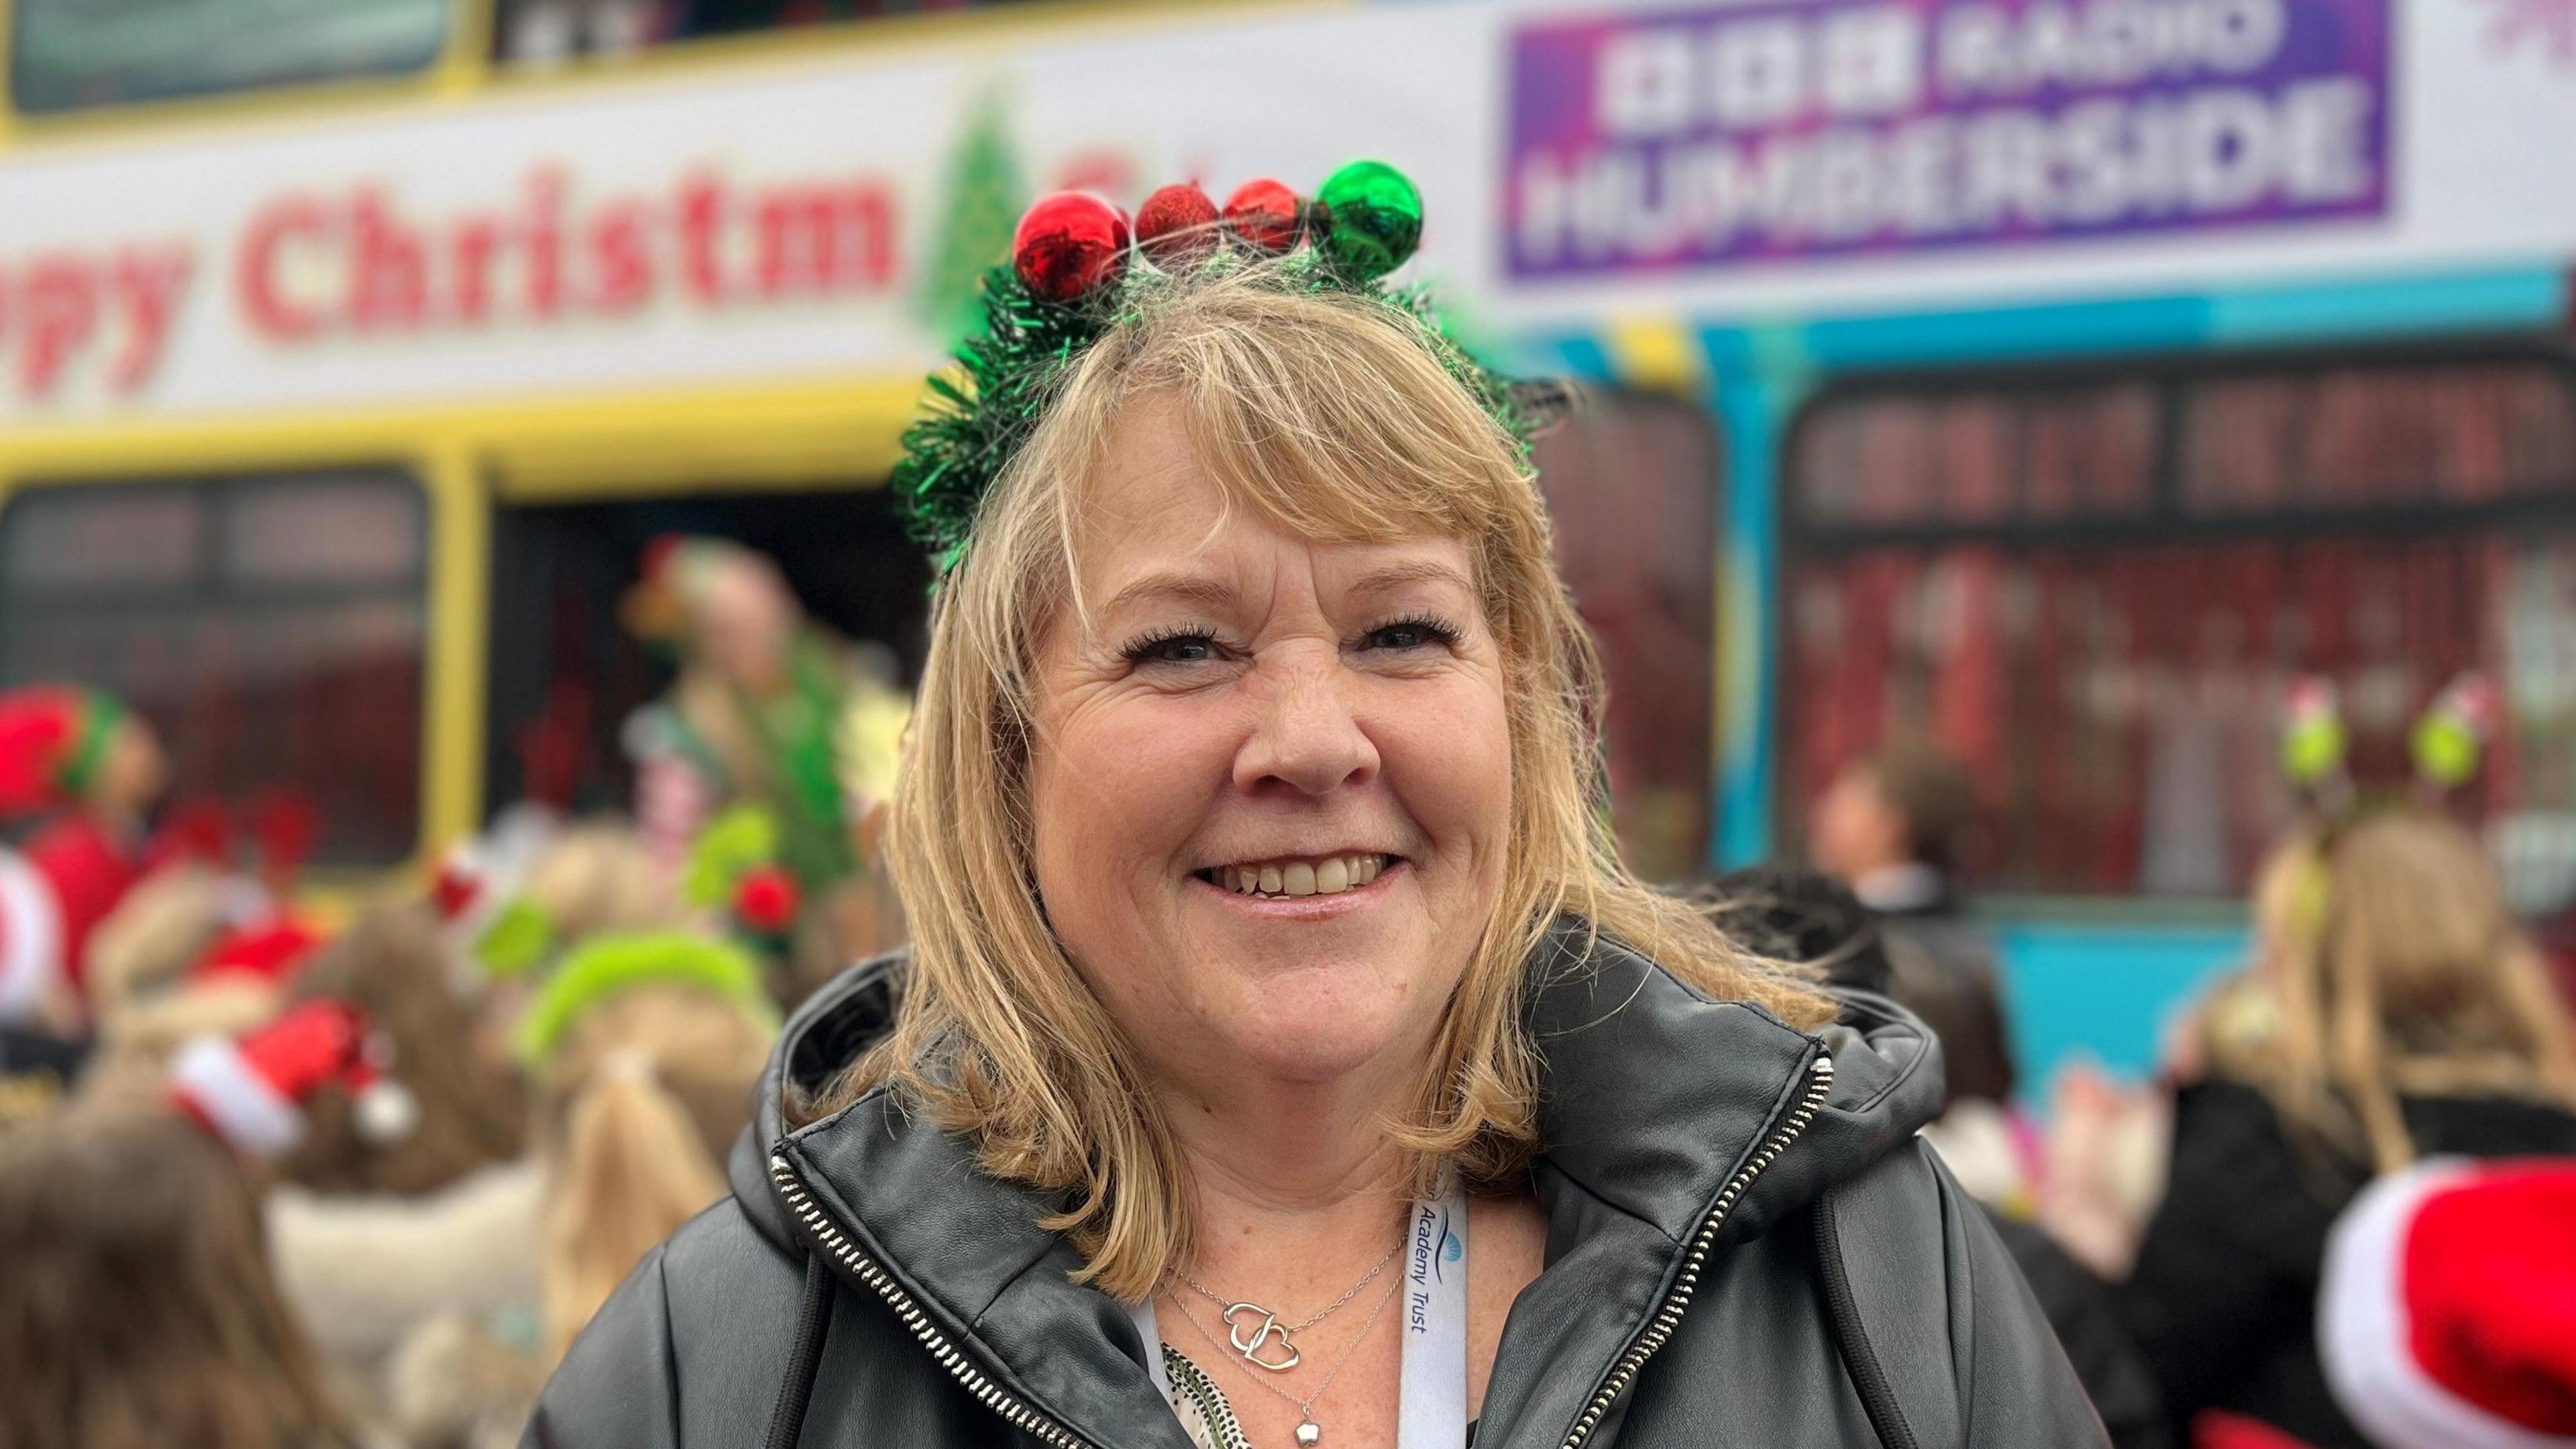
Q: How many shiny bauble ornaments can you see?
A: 4